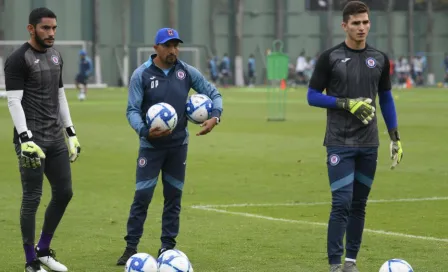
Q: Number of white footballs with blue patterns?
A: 5